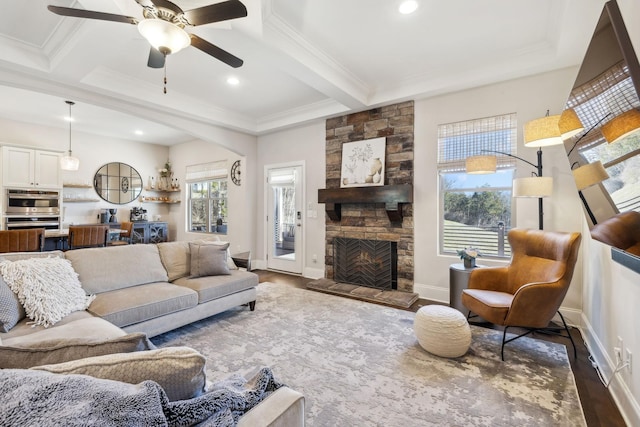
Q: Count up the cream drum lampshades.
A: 3